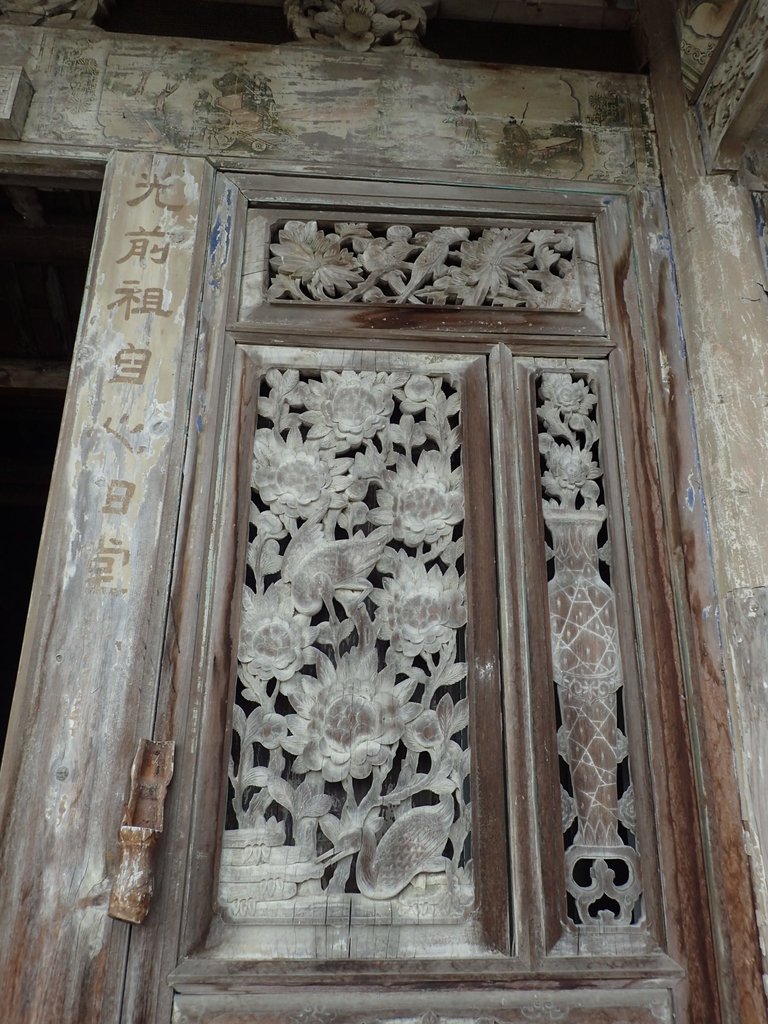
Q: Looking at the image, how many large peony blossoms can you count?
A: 6